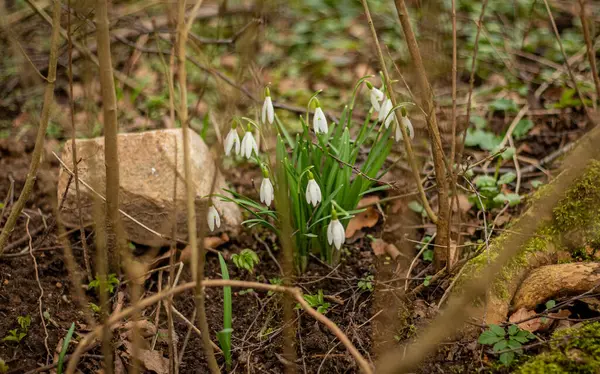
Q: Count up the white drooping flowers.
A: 11